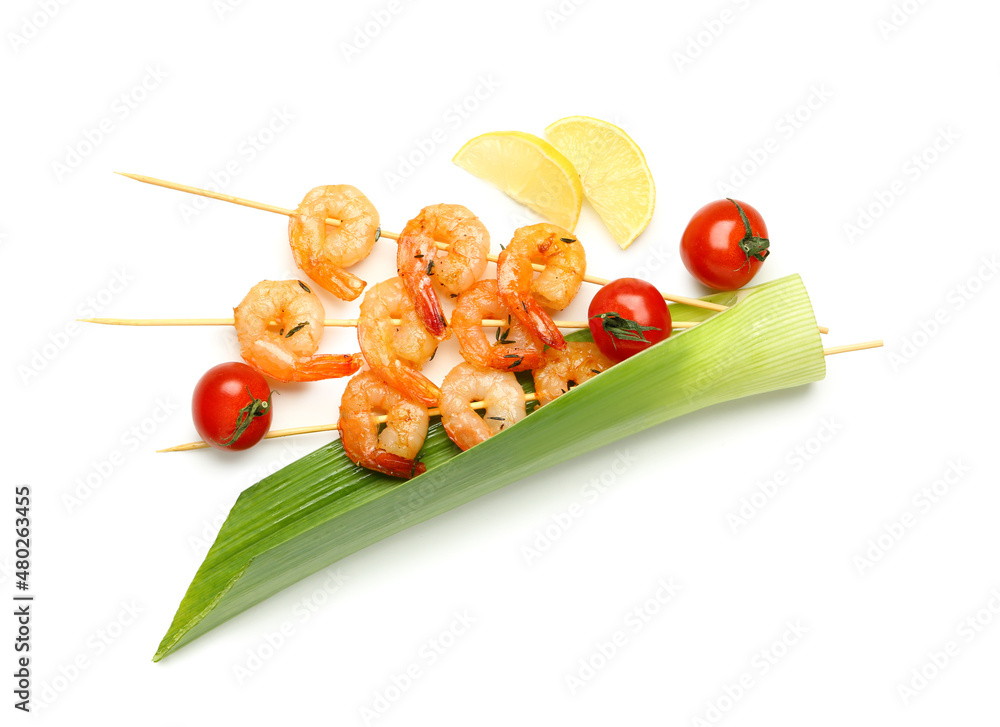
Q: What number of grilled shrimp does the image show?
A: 9